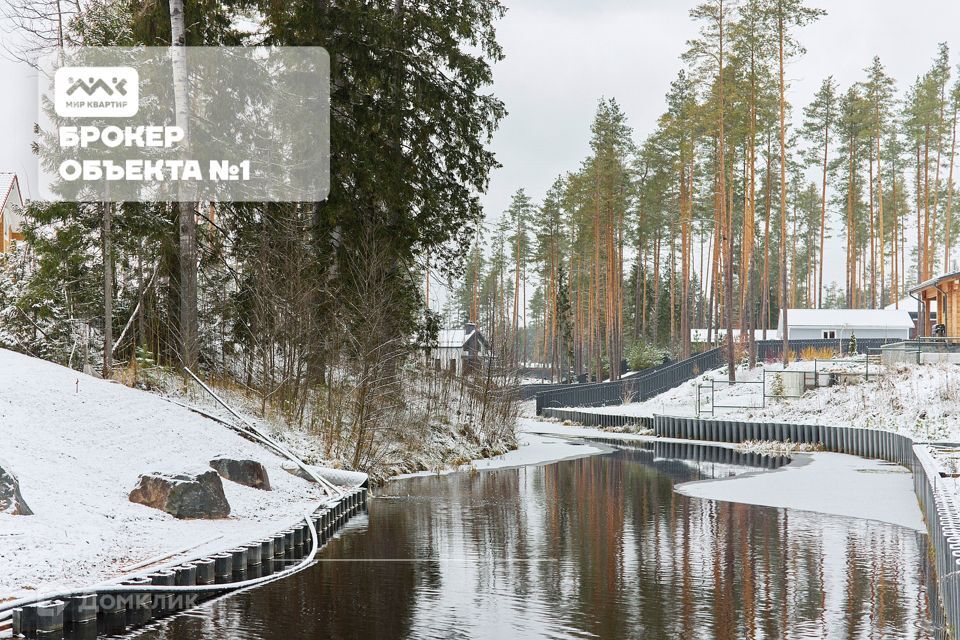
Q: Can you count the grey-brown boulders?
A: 3